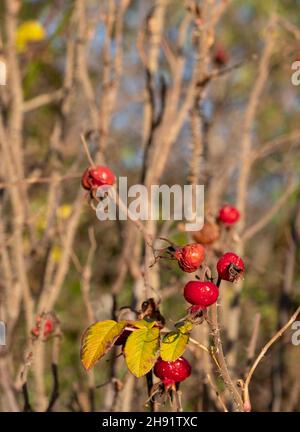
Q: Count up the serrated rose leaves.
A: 3